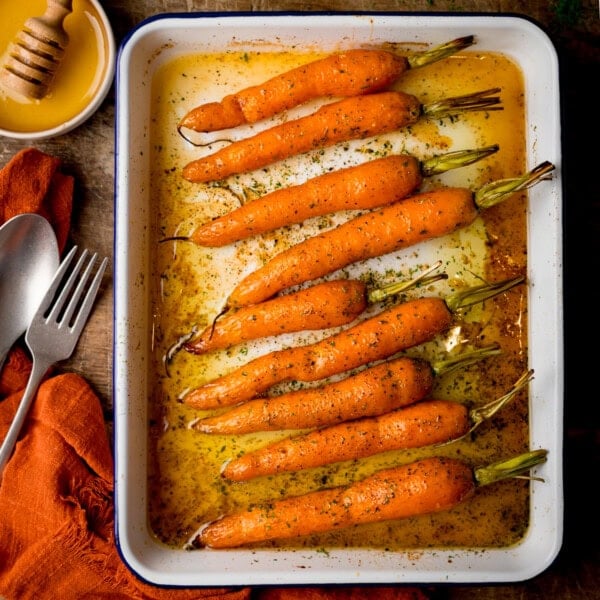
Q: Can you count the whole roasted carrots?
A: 9